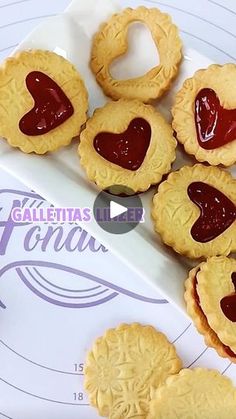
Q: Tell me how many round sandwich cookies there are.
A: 5